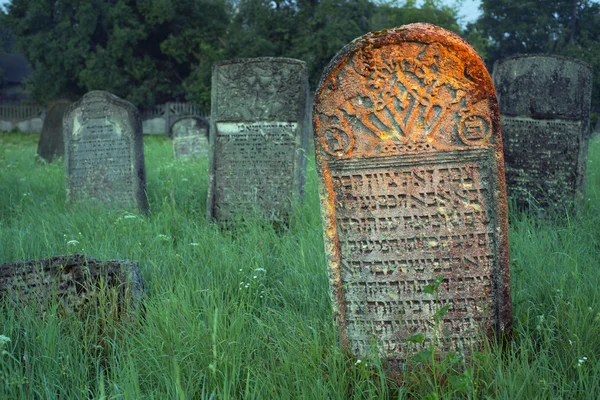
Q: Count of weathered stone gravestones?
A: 7